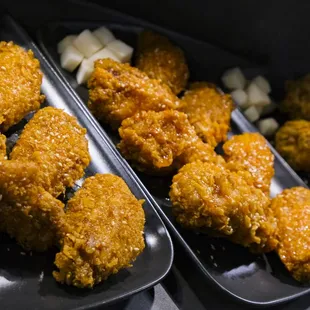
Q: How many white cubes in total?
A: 13